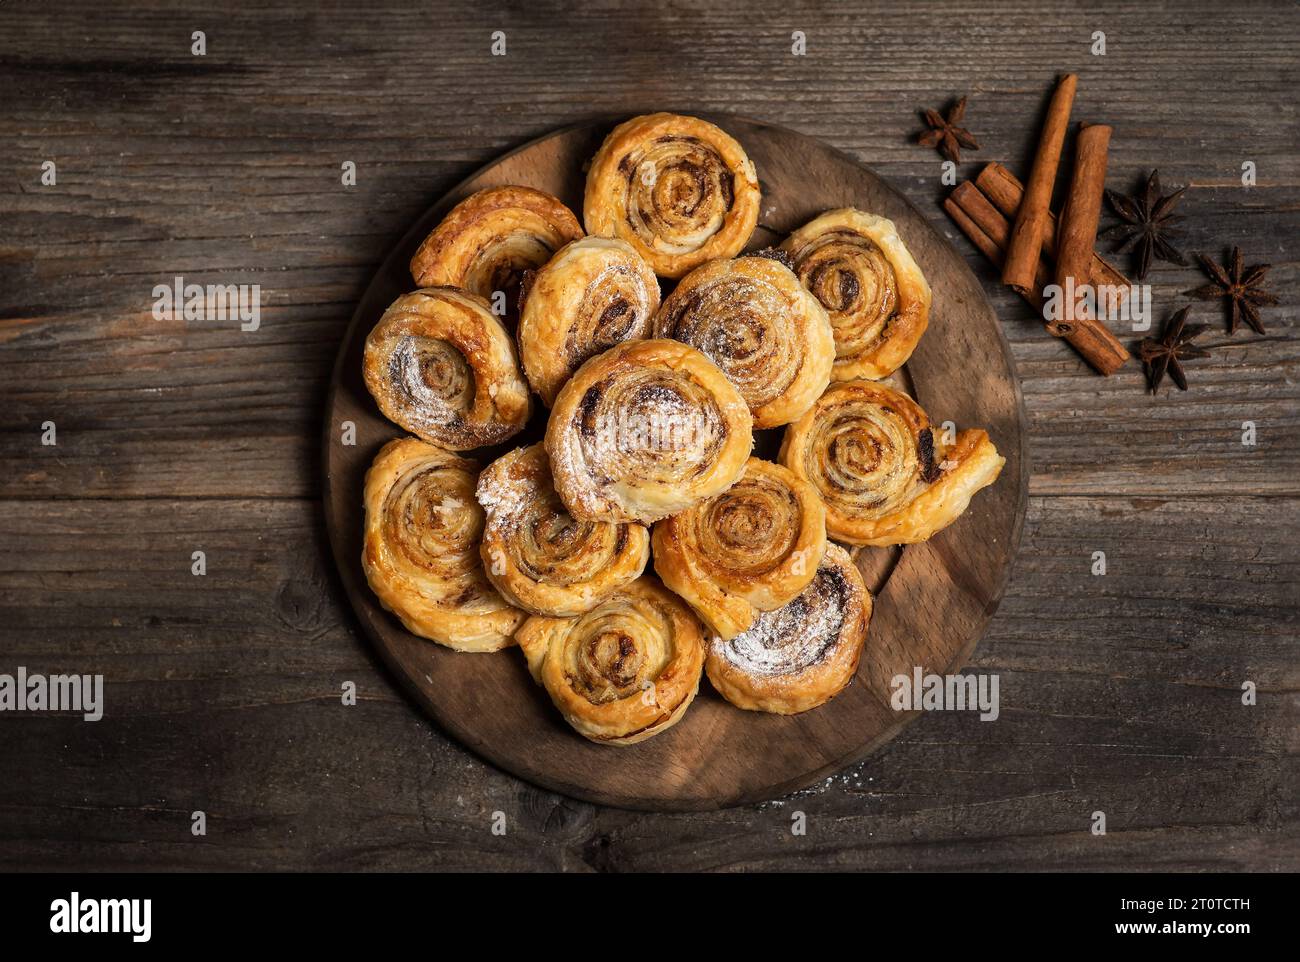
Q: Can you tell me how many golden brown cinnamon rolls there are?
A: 13